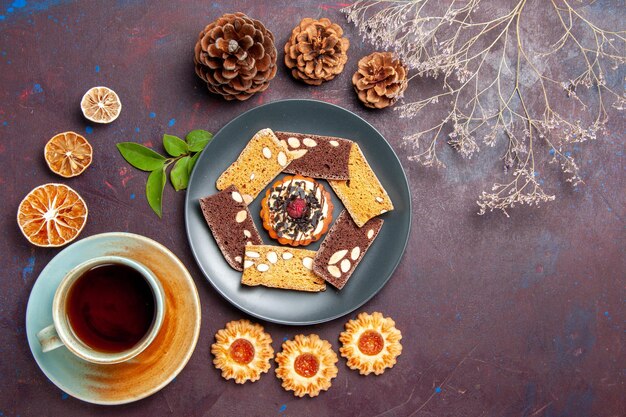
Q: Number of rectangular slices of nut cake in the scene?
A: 6